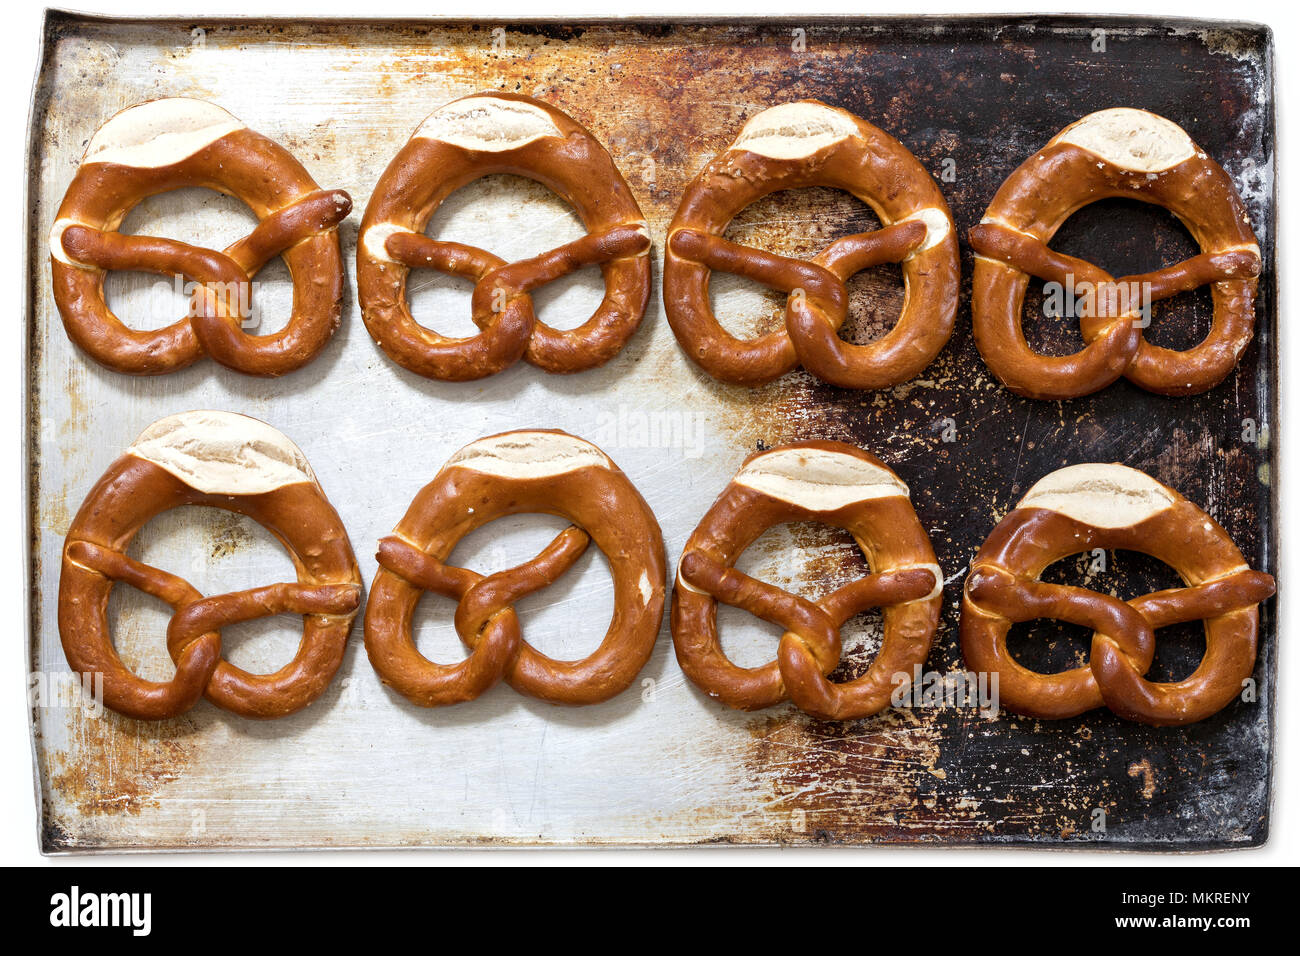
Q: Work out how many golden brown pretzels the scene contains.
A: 8